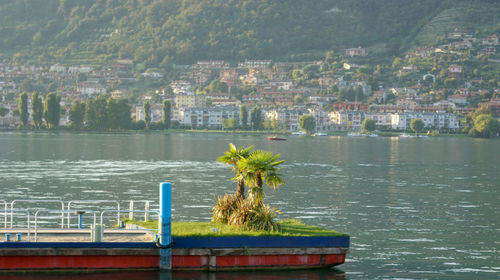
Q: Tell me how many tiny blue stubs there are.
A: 2